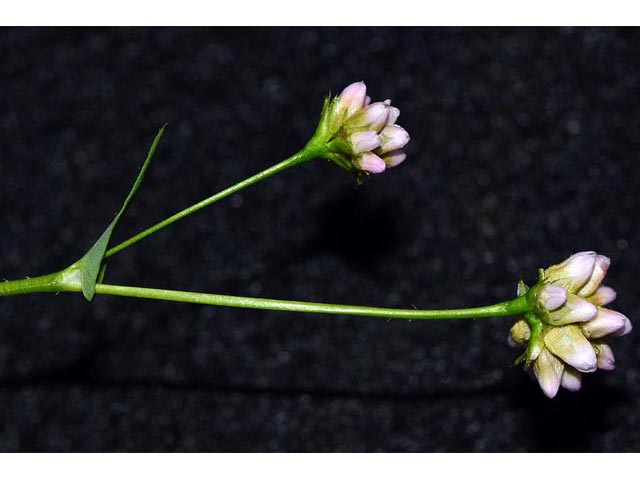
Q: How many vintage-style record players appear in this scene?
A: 0